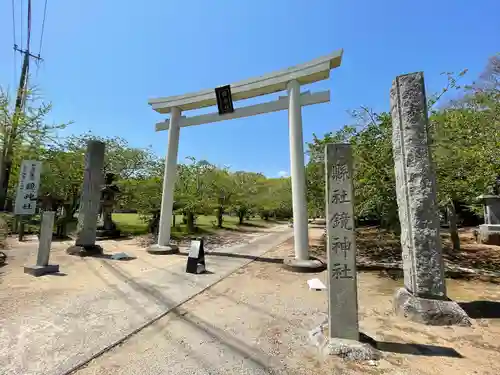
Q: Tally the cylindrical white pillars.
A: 2